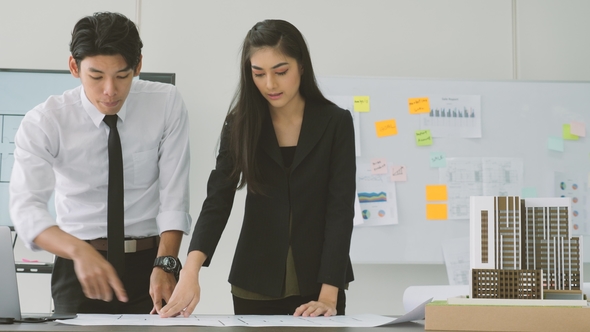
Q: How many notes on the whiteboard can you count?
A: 13